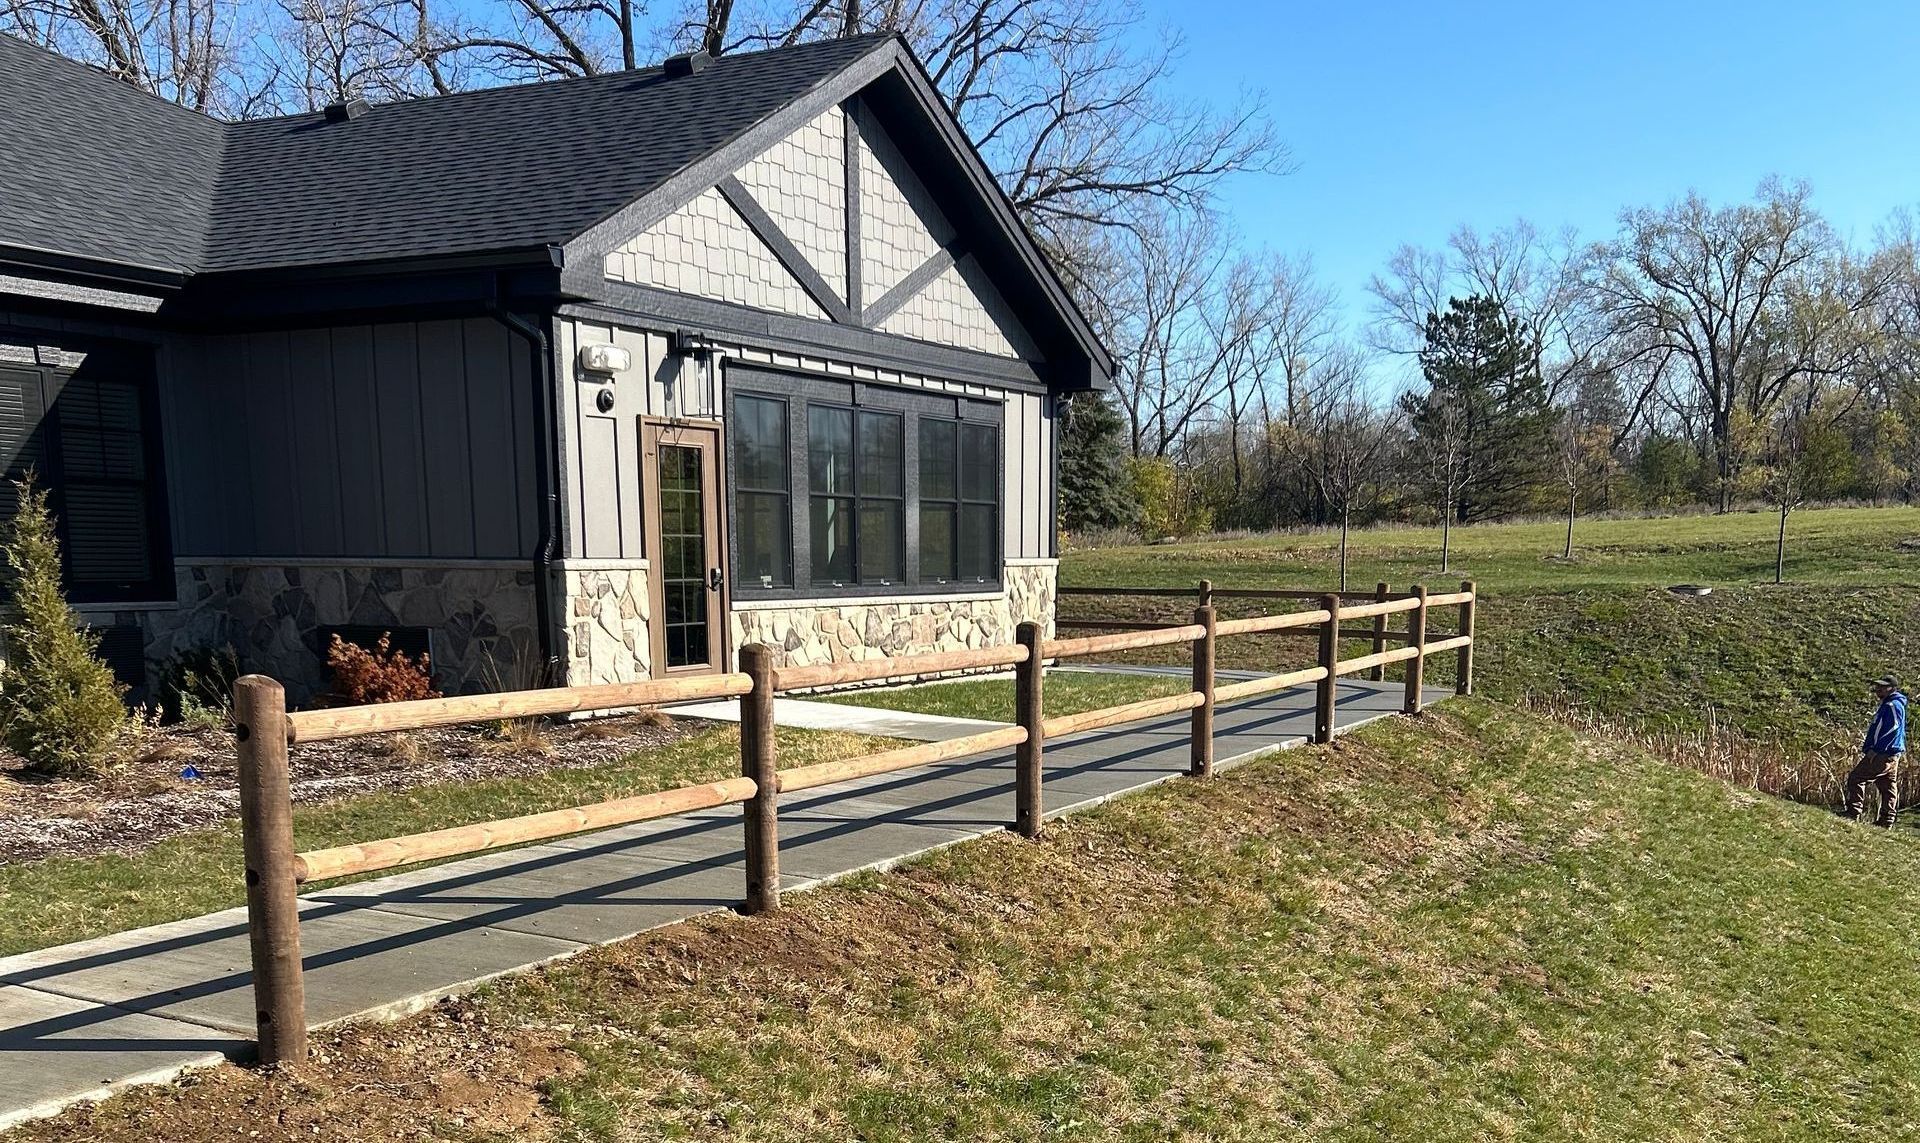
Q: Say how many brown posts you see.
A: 9